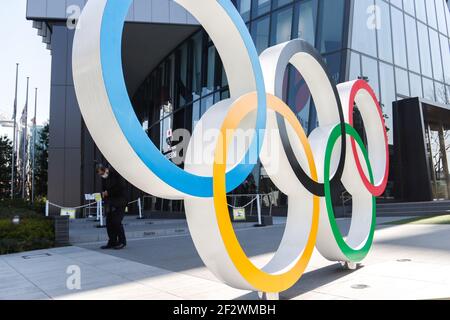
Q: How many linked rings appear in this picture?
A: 5